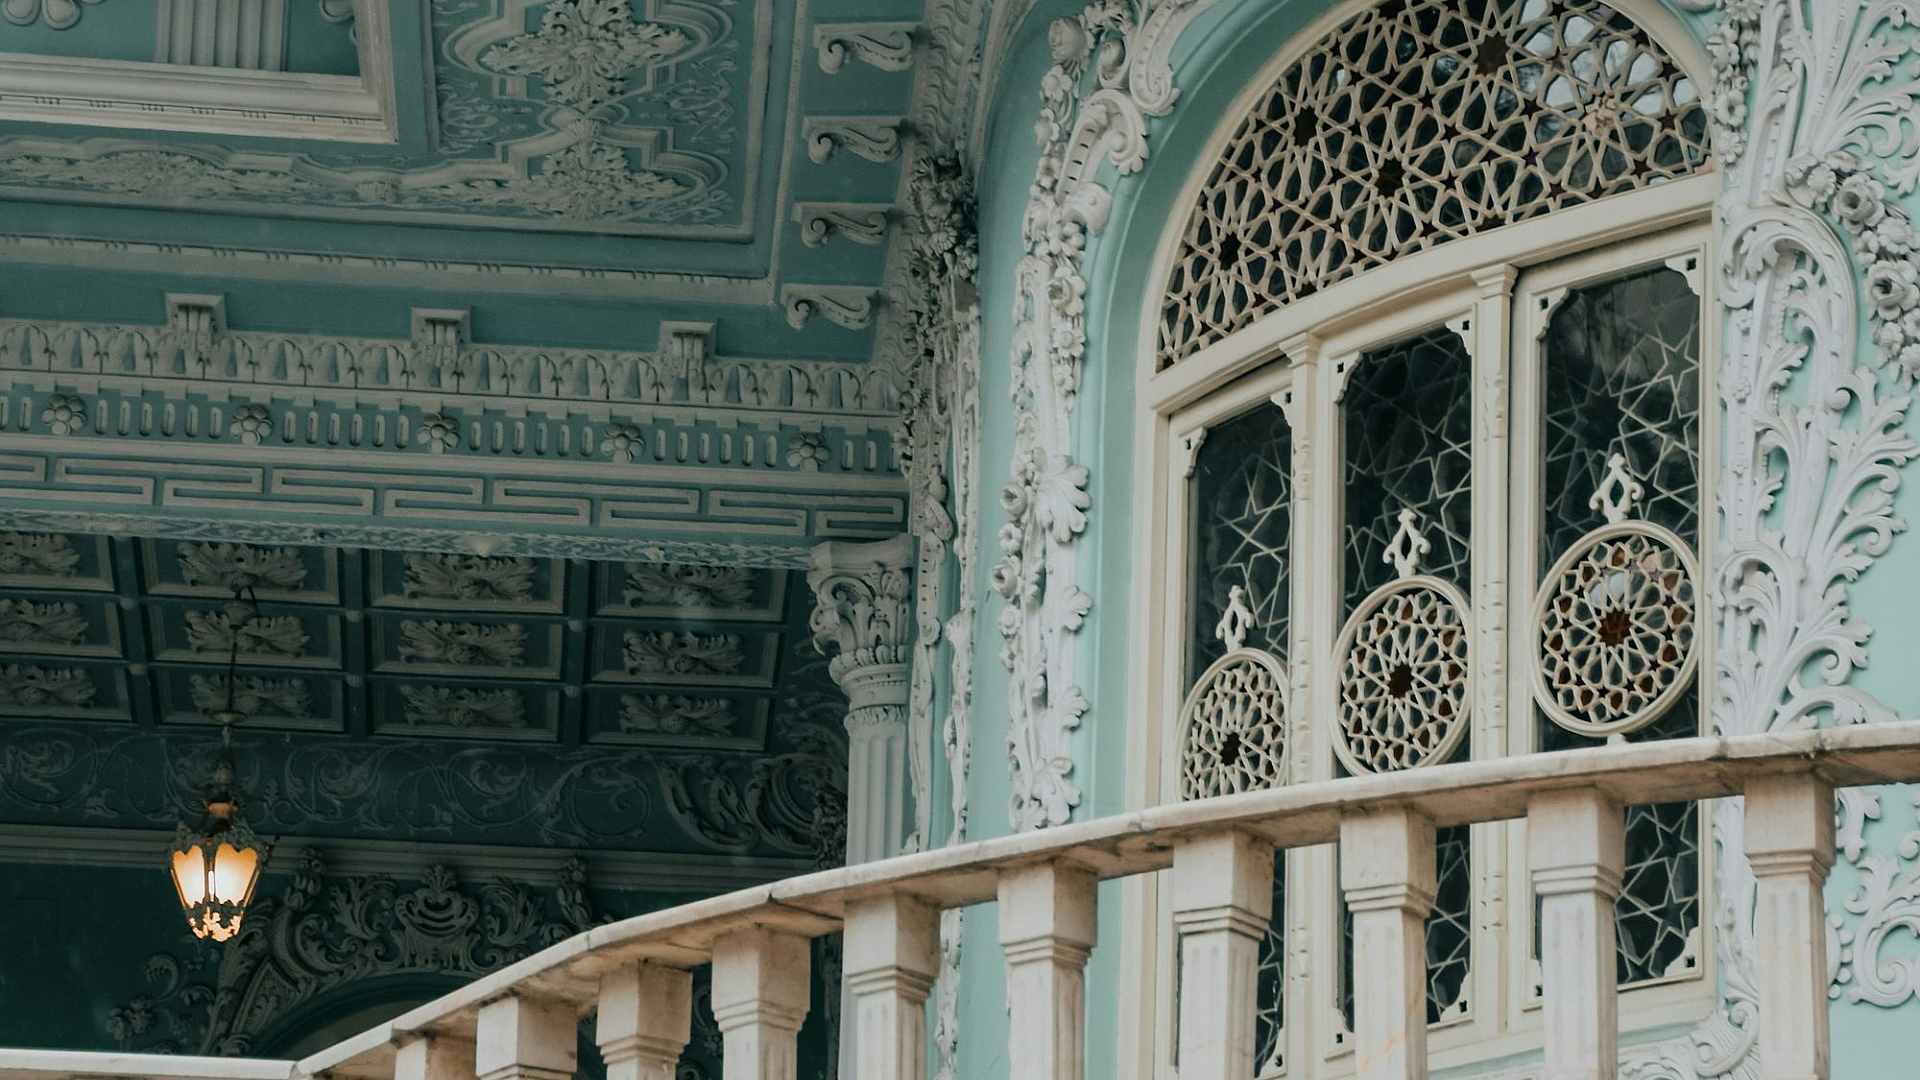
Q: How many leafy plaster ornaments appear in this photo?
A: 12